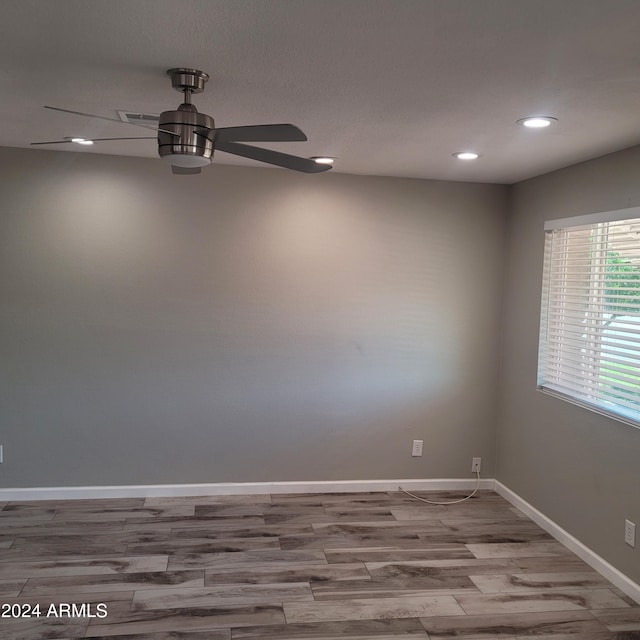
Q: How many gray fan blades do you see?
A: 5